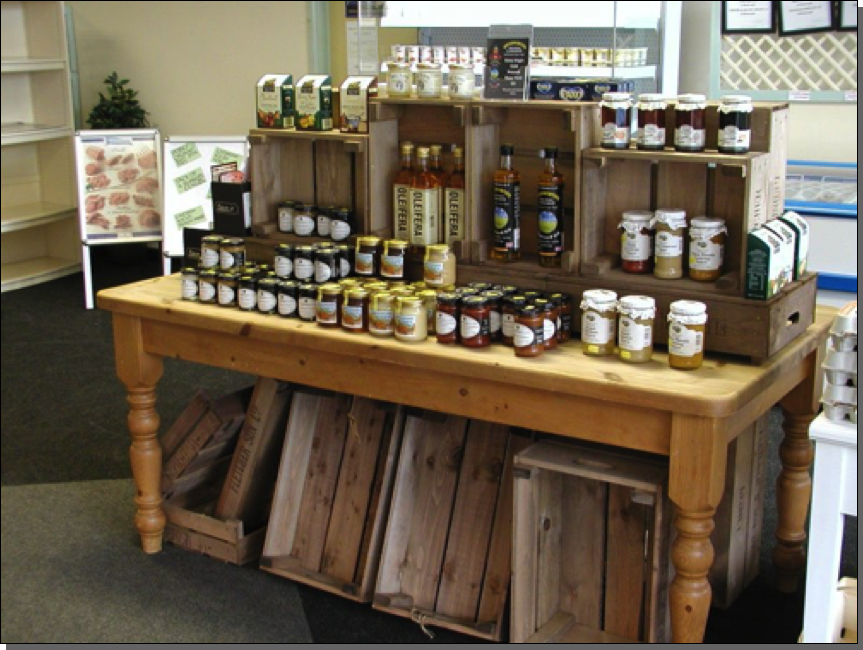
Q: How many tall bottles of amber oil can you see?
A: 6